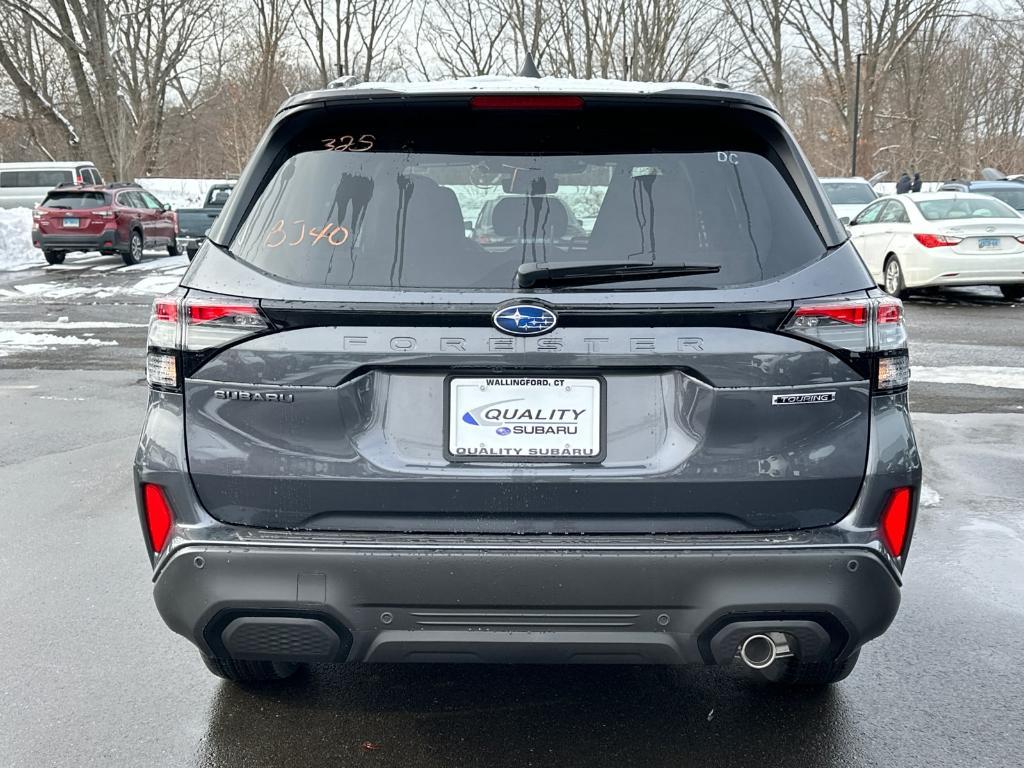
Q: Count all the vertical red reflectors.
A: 2